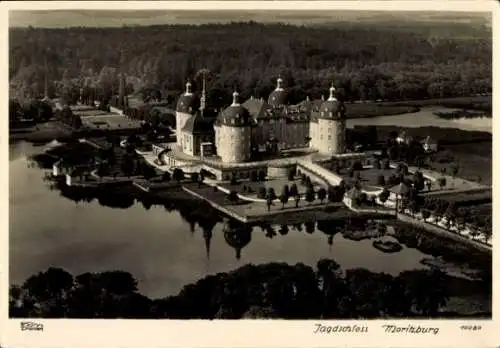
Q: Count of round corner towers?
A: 4